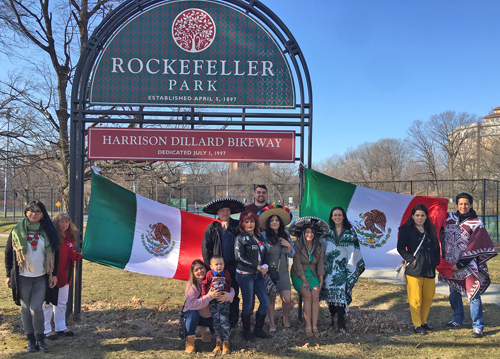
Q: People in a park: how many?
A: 12